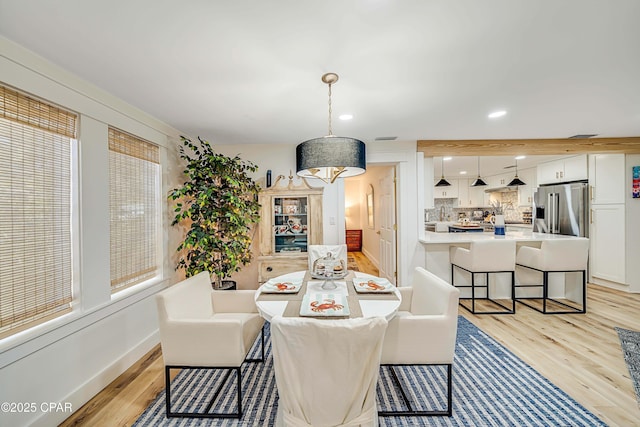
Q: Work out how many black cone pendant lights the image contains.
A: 3